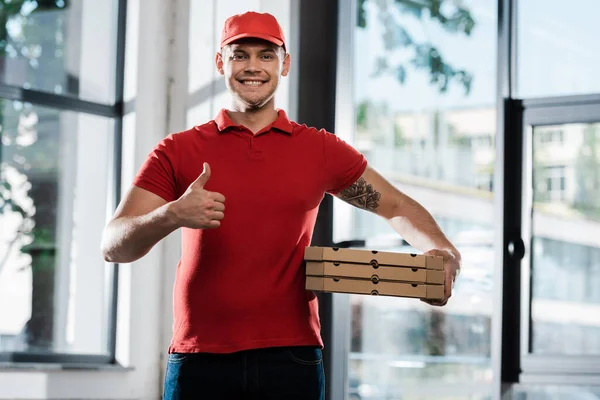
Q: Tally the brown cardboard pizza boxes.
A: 3